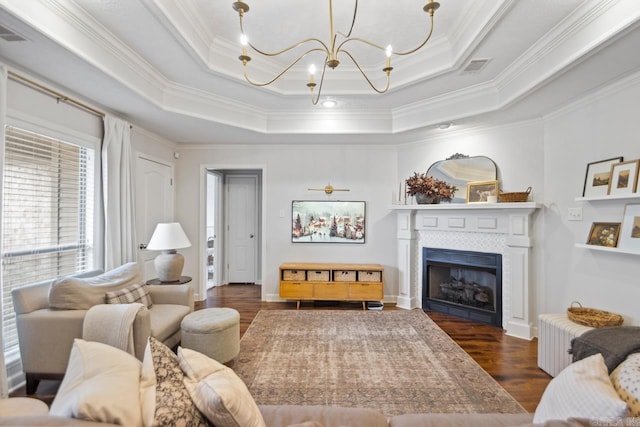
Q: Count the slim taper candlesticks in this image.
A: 2